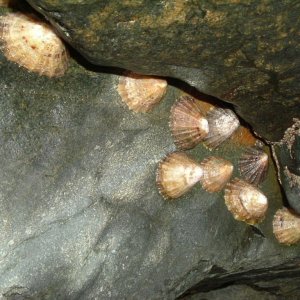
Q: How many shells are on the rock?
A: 9